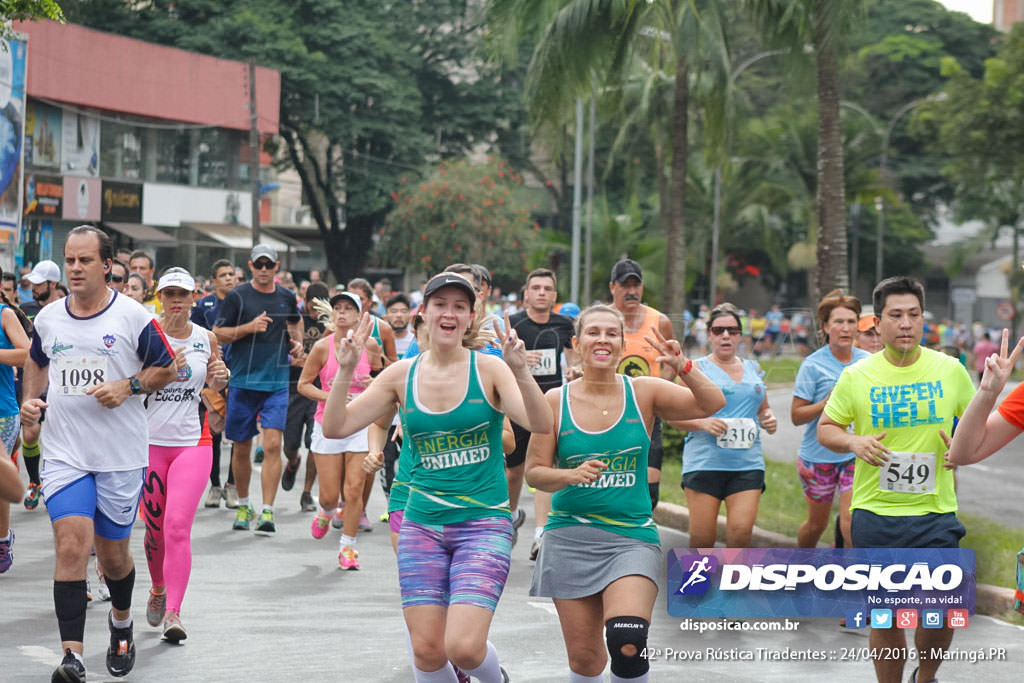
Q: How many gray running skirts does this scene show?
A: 1